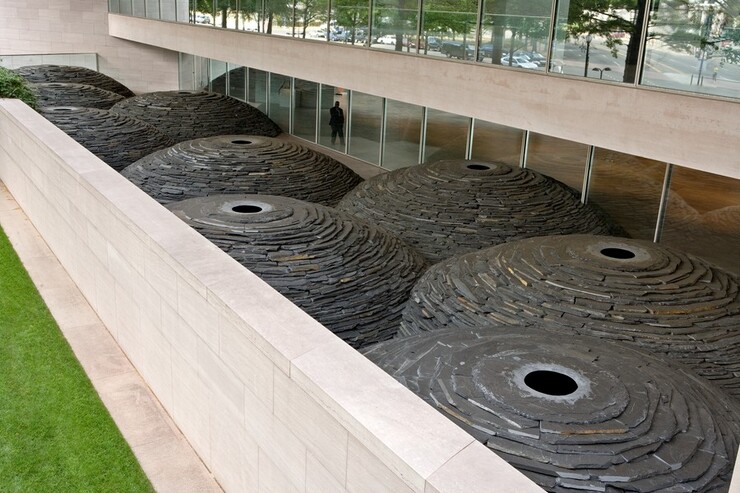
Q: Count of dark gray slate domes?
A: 9